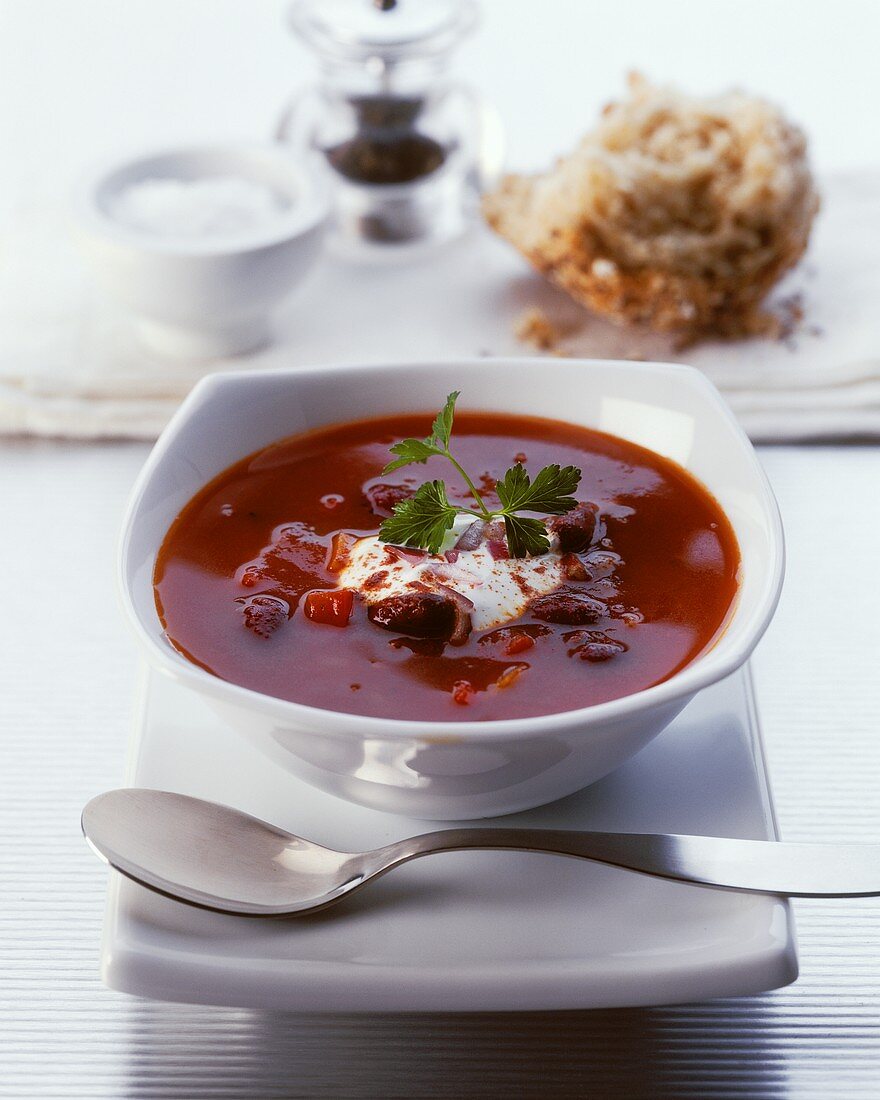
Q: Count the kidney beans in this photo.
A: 6